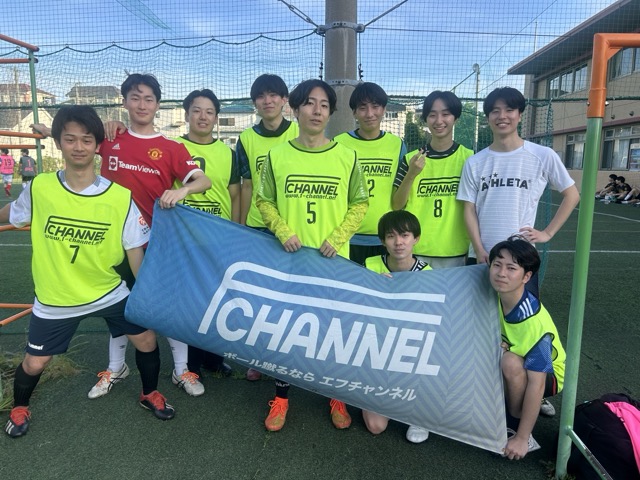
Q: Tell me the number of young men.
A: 10